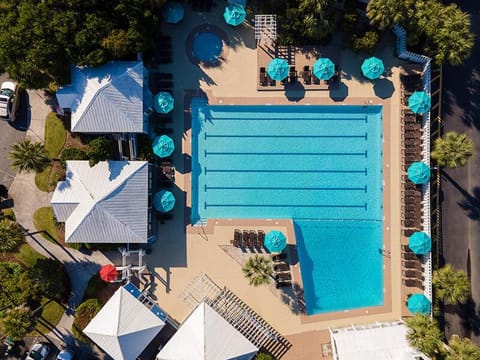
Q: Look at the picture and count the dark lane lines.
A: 6